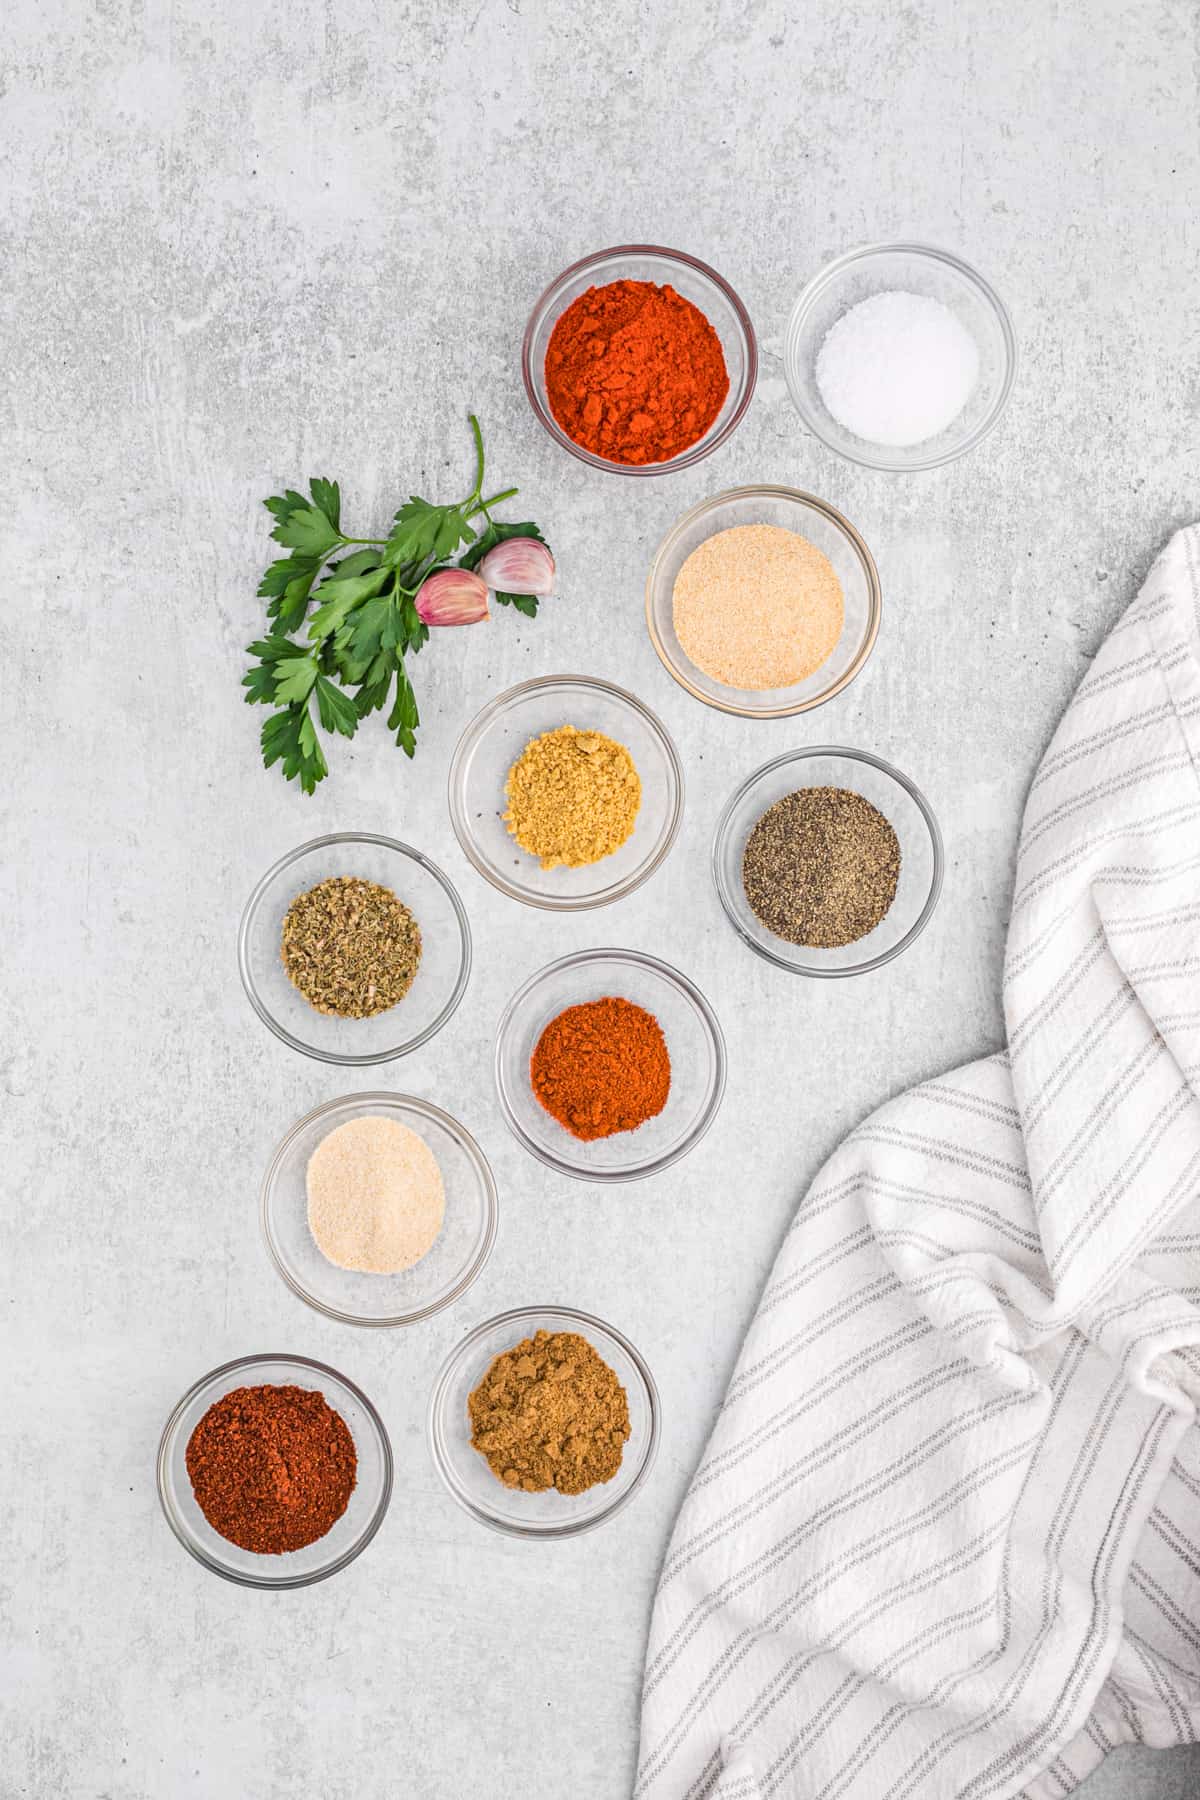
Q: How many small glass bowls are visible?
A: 10